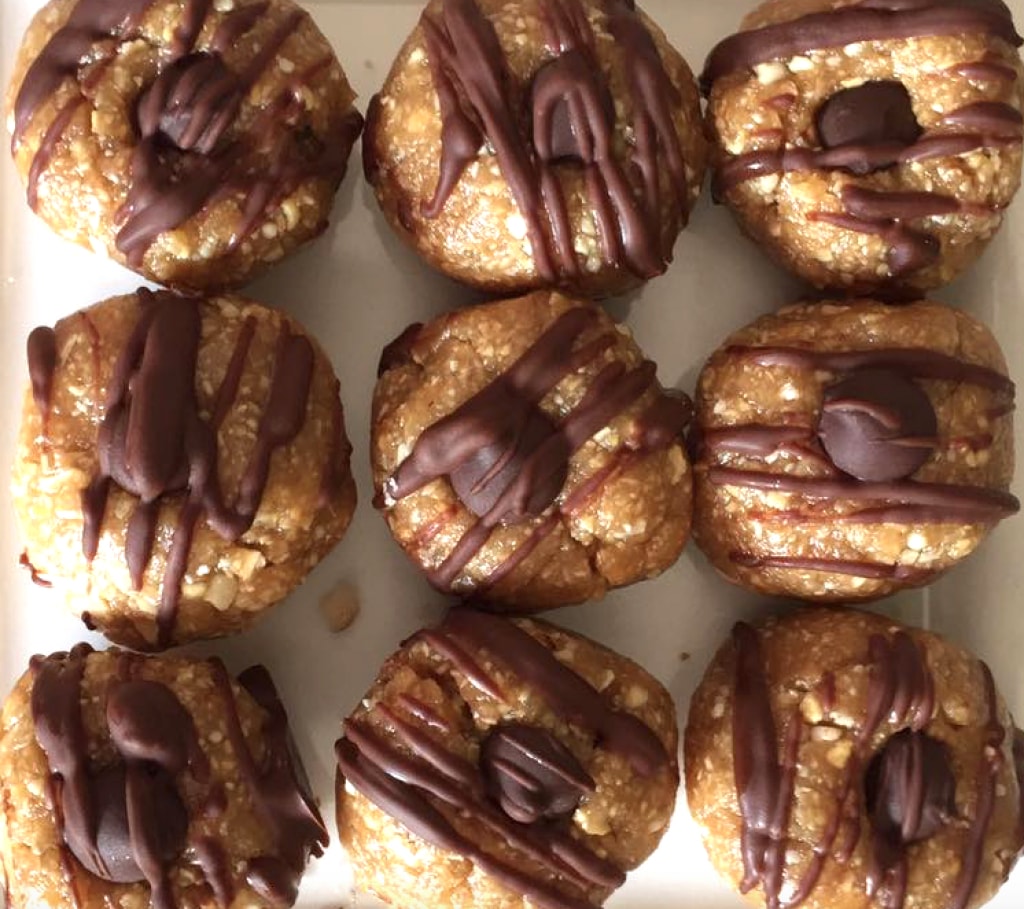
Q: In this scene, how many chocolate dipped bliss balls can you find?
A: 9